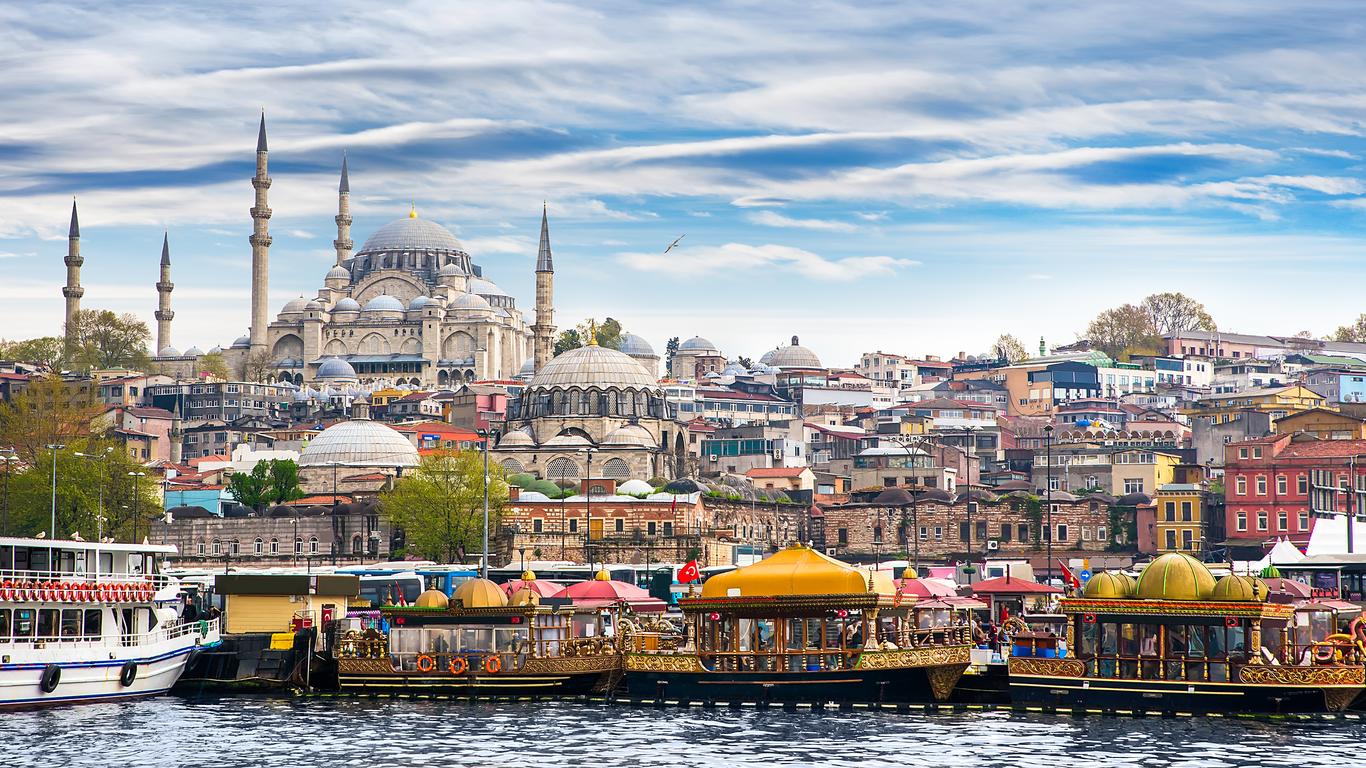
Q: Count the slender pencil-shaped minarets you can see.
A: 5